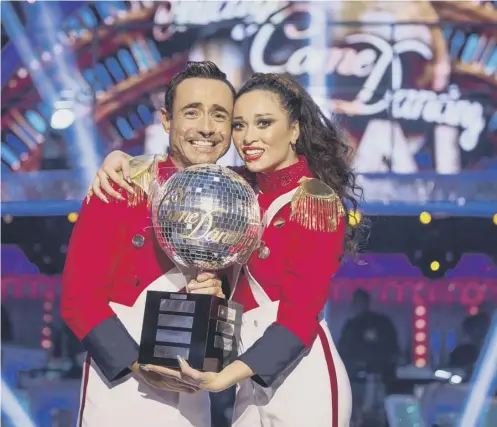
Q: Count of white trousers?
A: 2